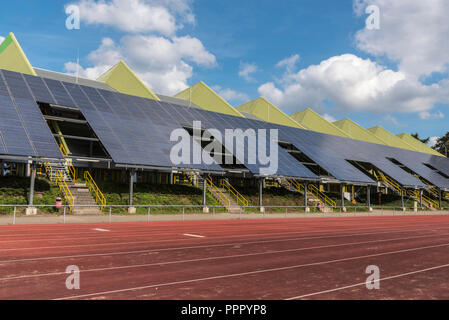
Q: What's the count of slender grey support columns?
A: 10